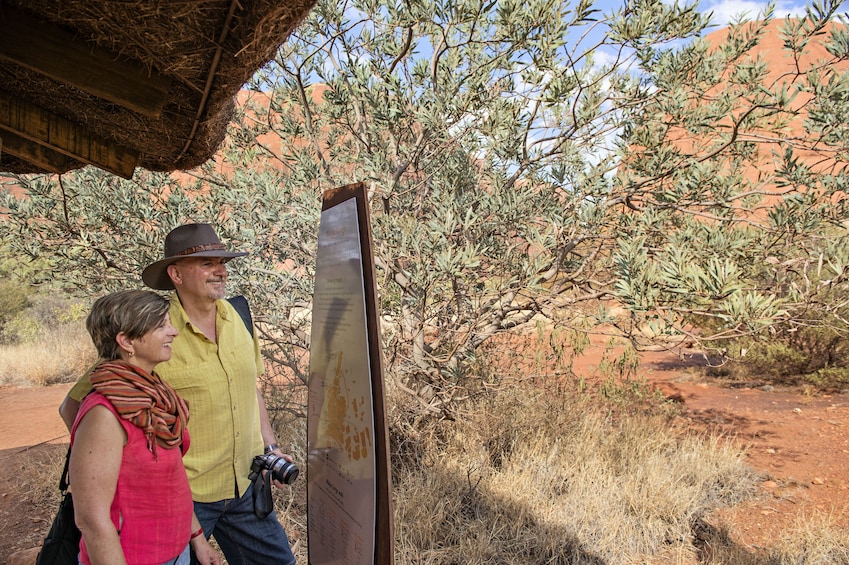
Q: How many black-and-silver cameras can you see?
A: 1